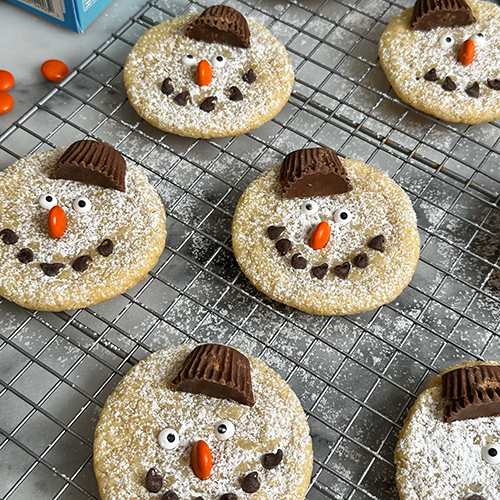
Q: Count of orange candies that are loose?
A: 3